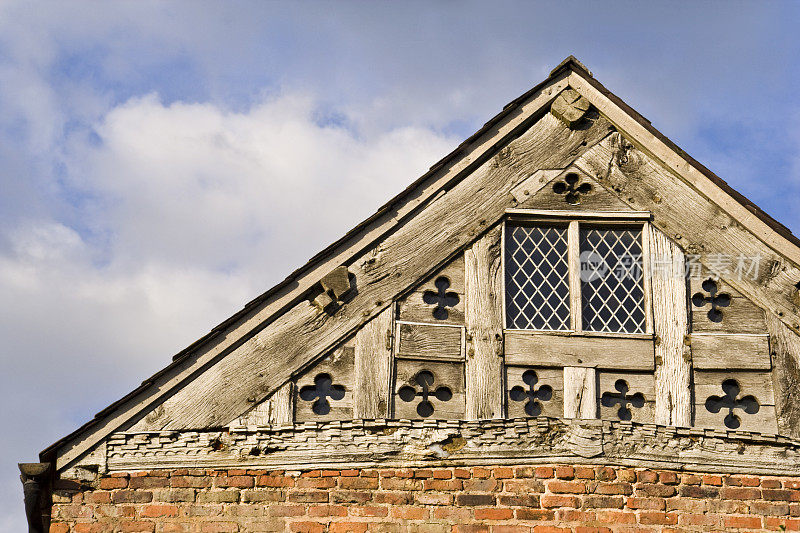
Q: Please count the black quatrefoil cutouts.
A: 8